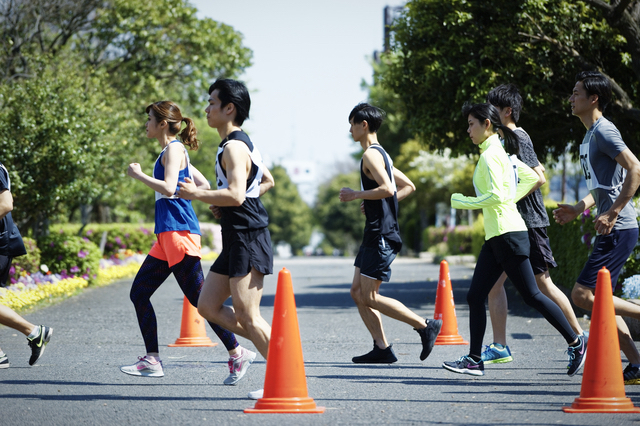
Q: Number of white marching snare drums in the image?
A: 0